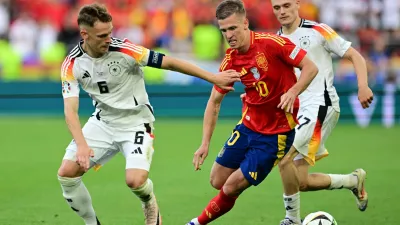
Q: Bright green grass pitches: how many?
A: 1